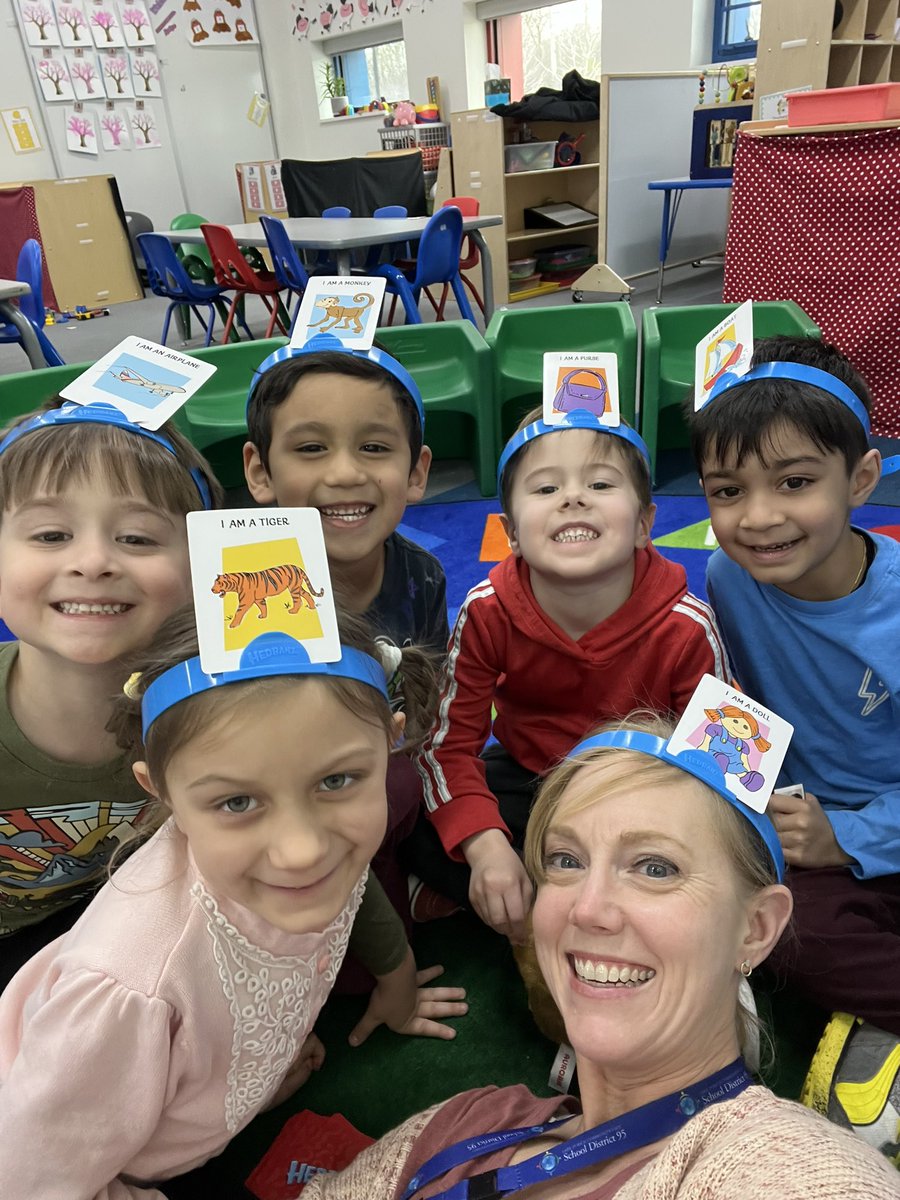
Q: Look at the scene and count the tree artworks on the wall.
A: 11